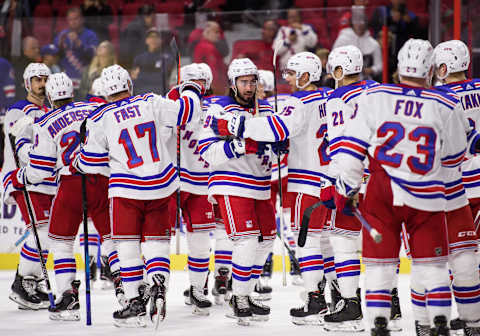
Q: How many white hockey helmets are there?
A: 11